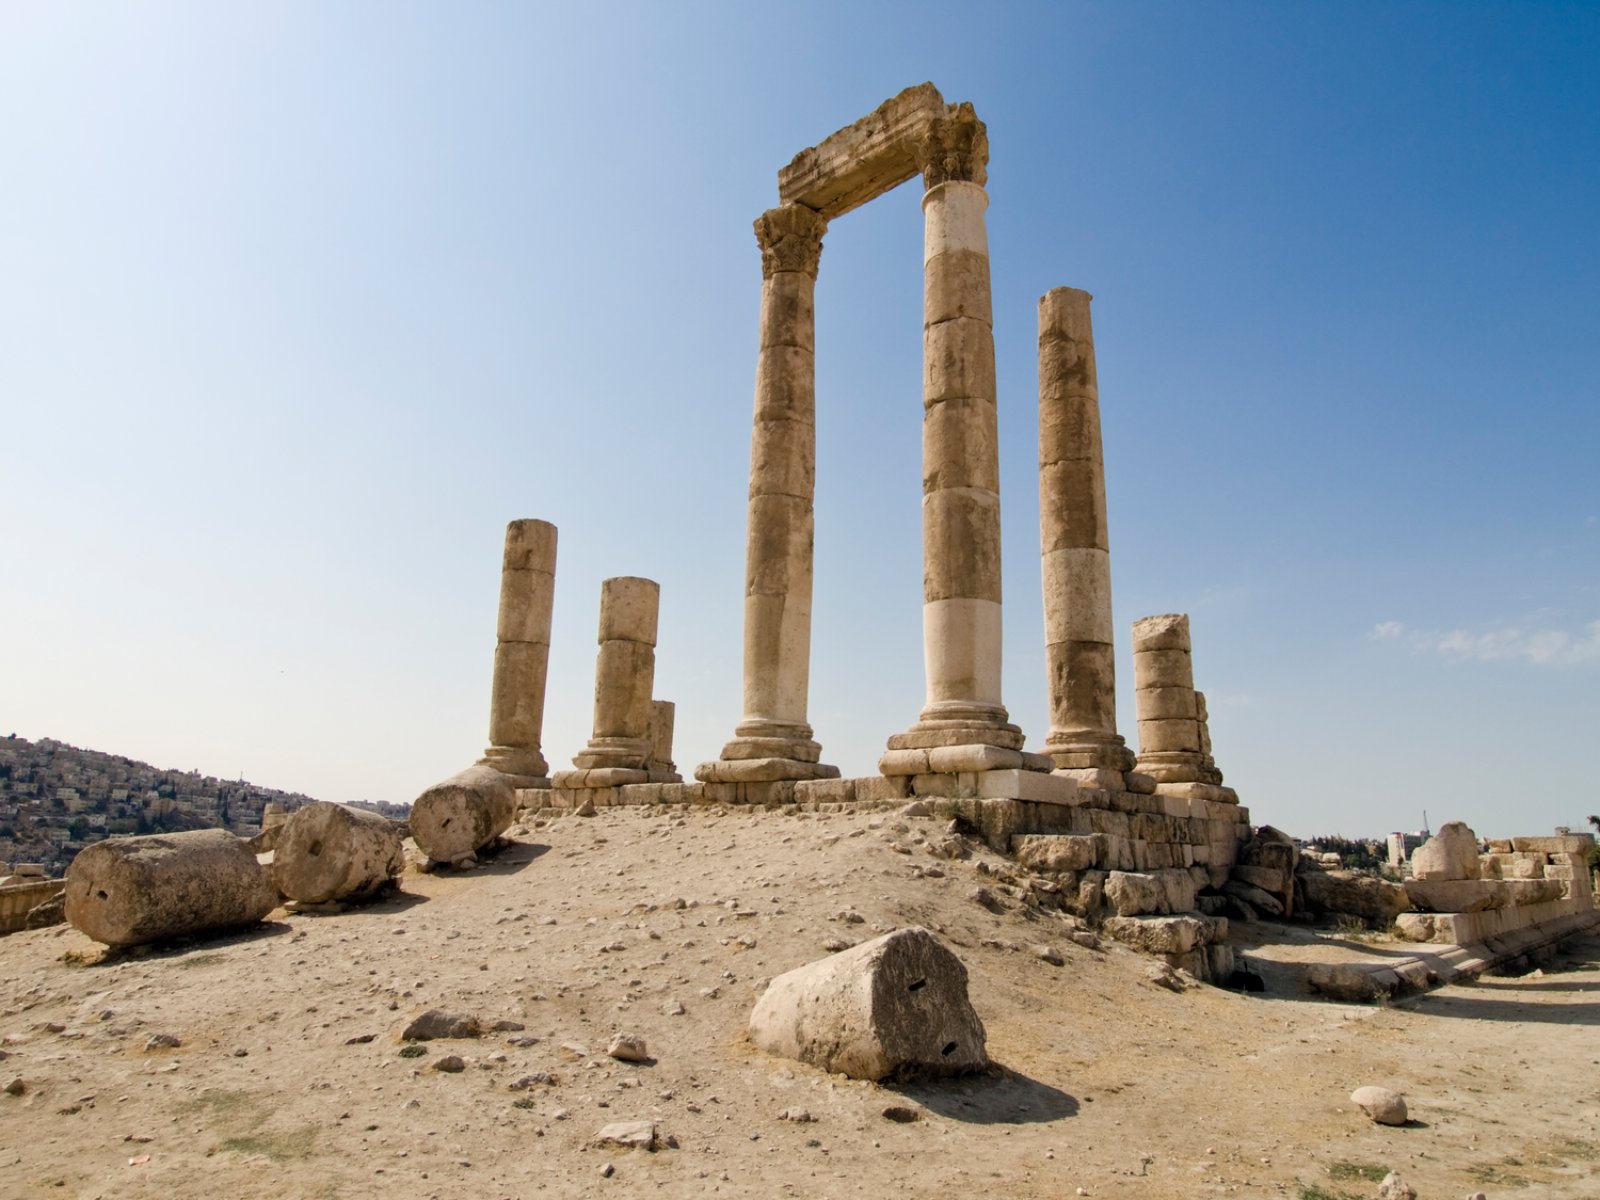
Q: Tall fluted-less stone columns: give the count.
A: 3